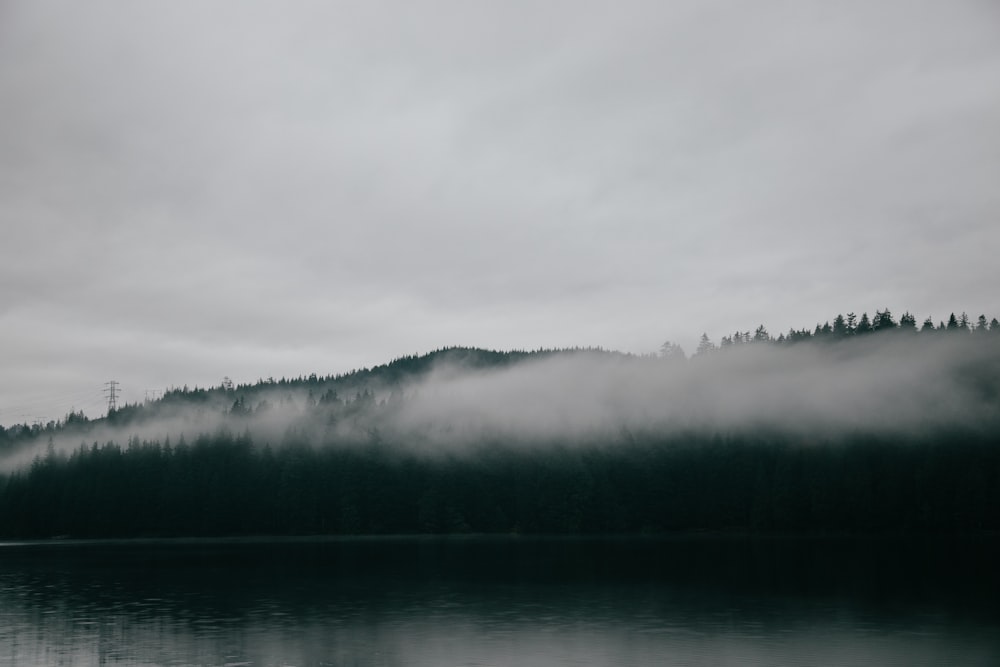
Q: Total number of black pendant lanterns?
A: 0